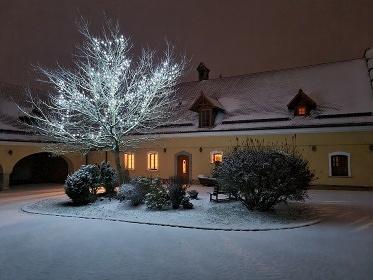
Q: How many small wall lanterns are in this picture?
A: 5